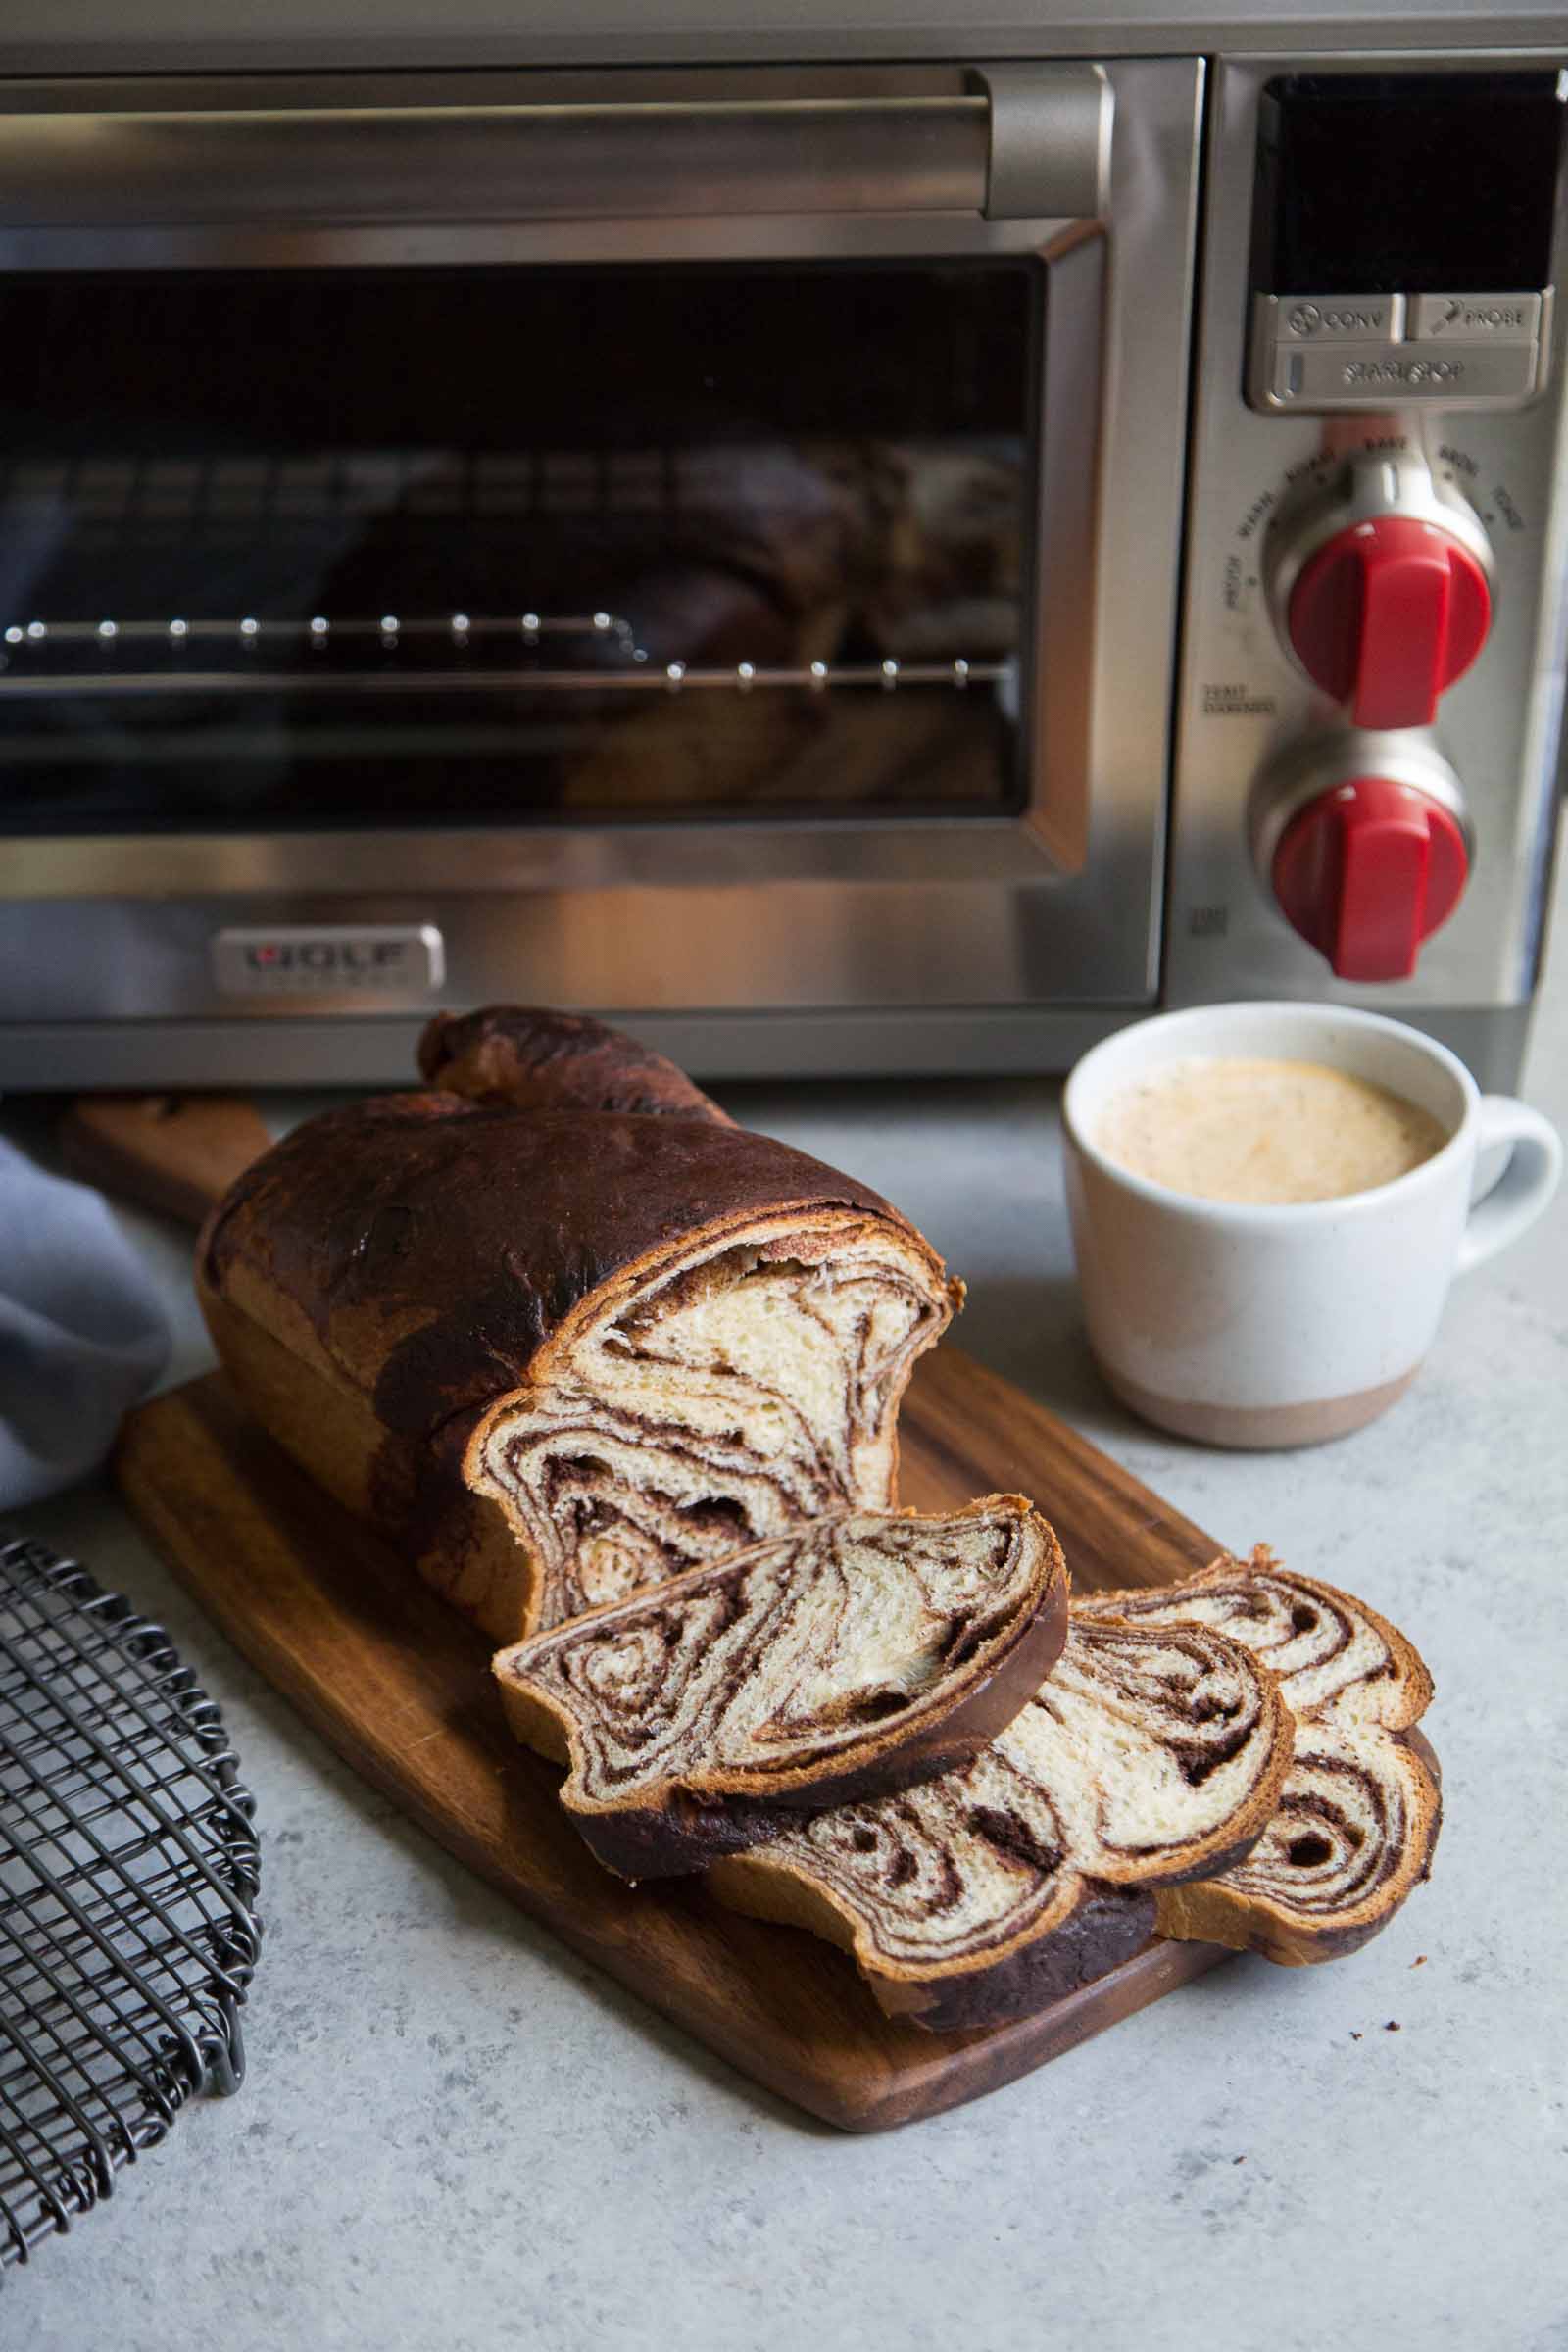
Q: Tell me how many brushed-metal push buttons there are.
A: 3